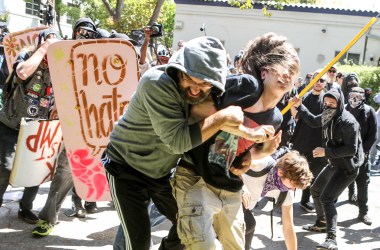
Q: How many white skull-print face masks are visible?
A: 1